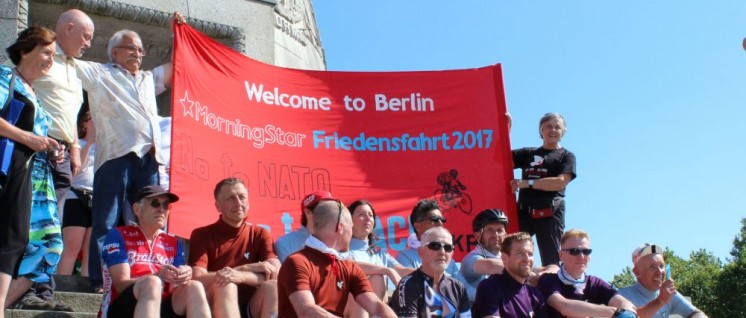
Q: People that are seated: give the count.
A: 11